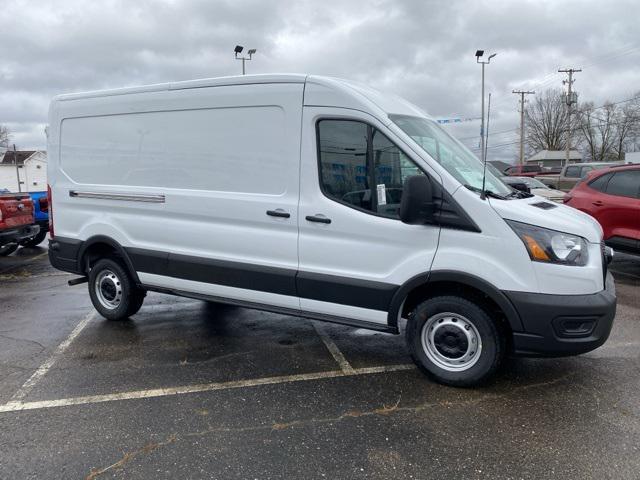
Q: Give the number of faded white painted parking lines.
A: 3